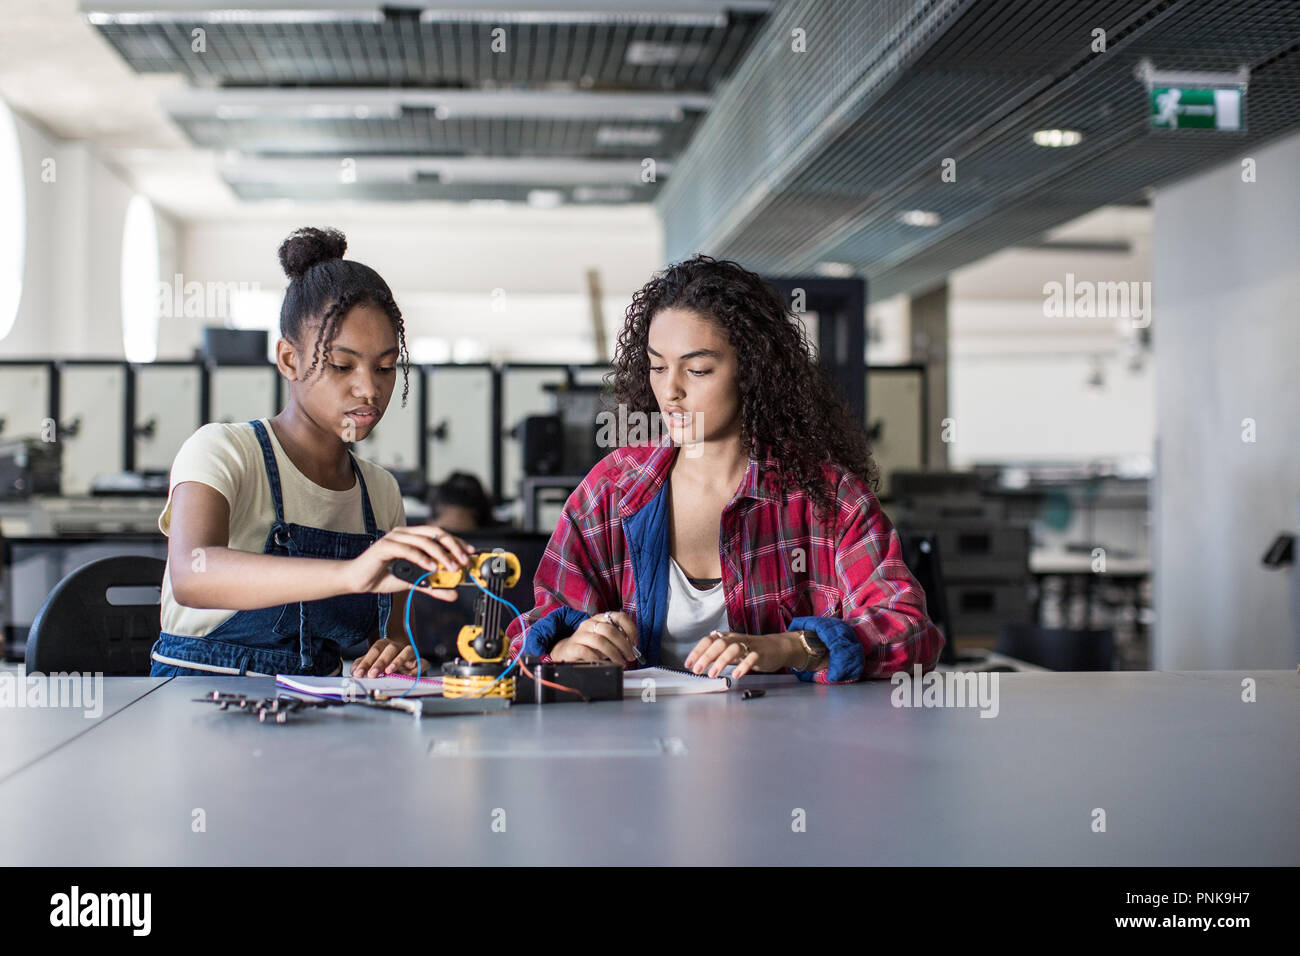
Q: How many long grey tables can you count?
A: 1